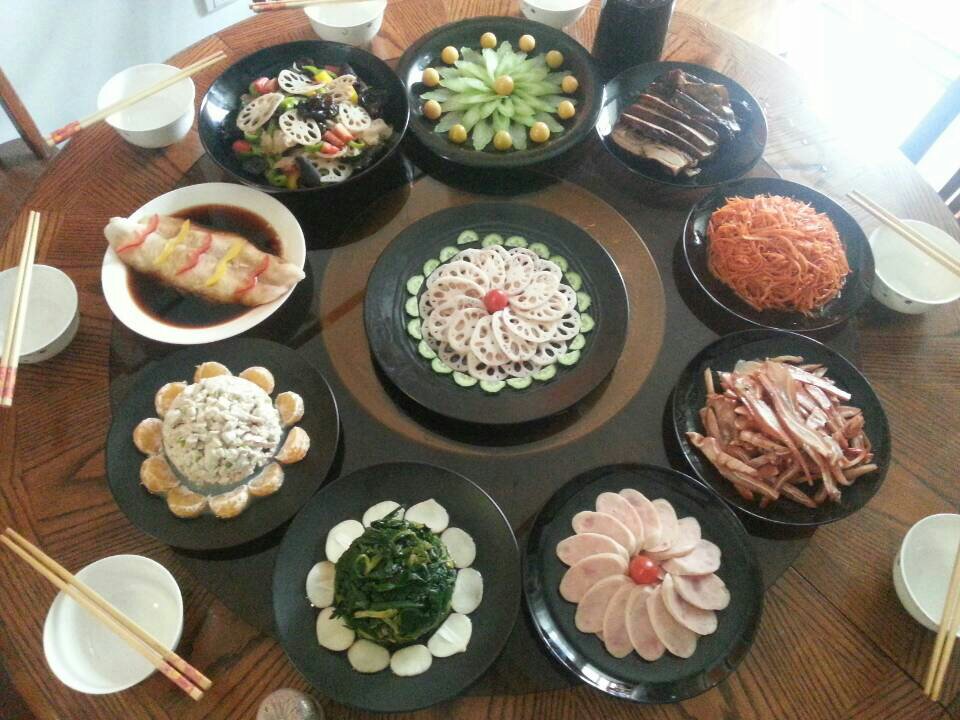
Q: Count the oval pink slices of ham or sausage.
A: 14